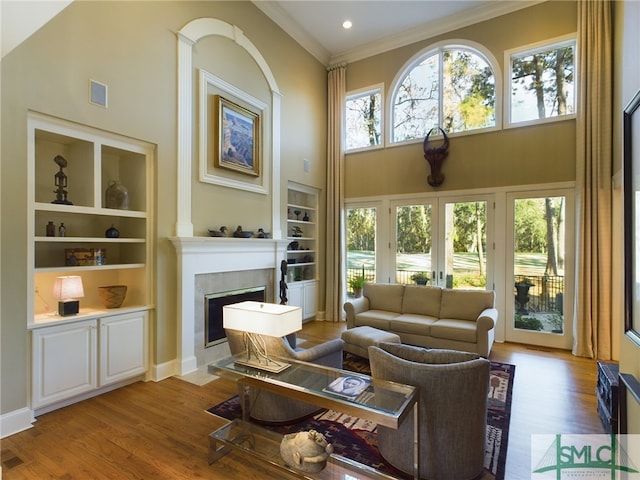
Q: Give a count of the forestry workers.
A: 0